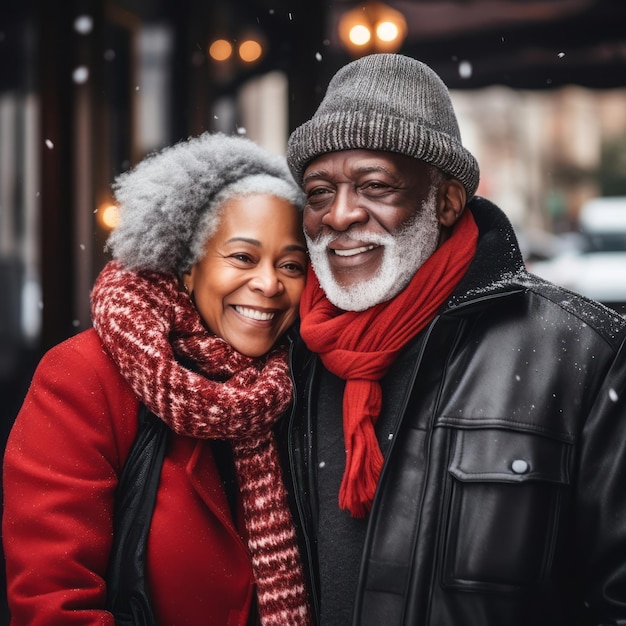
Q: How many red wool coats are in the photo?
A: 1